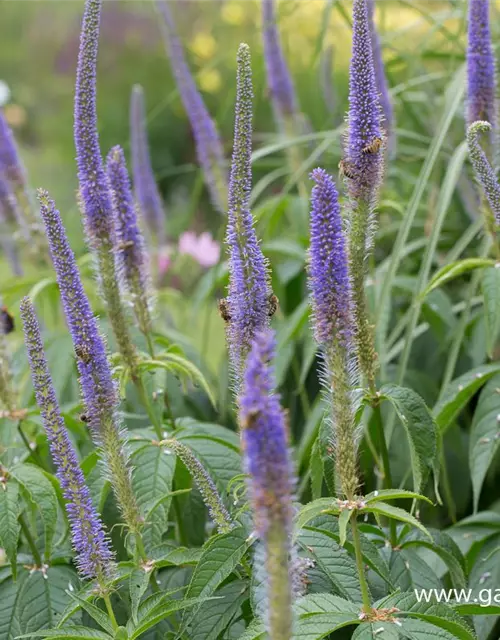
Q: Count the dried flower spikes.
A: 0